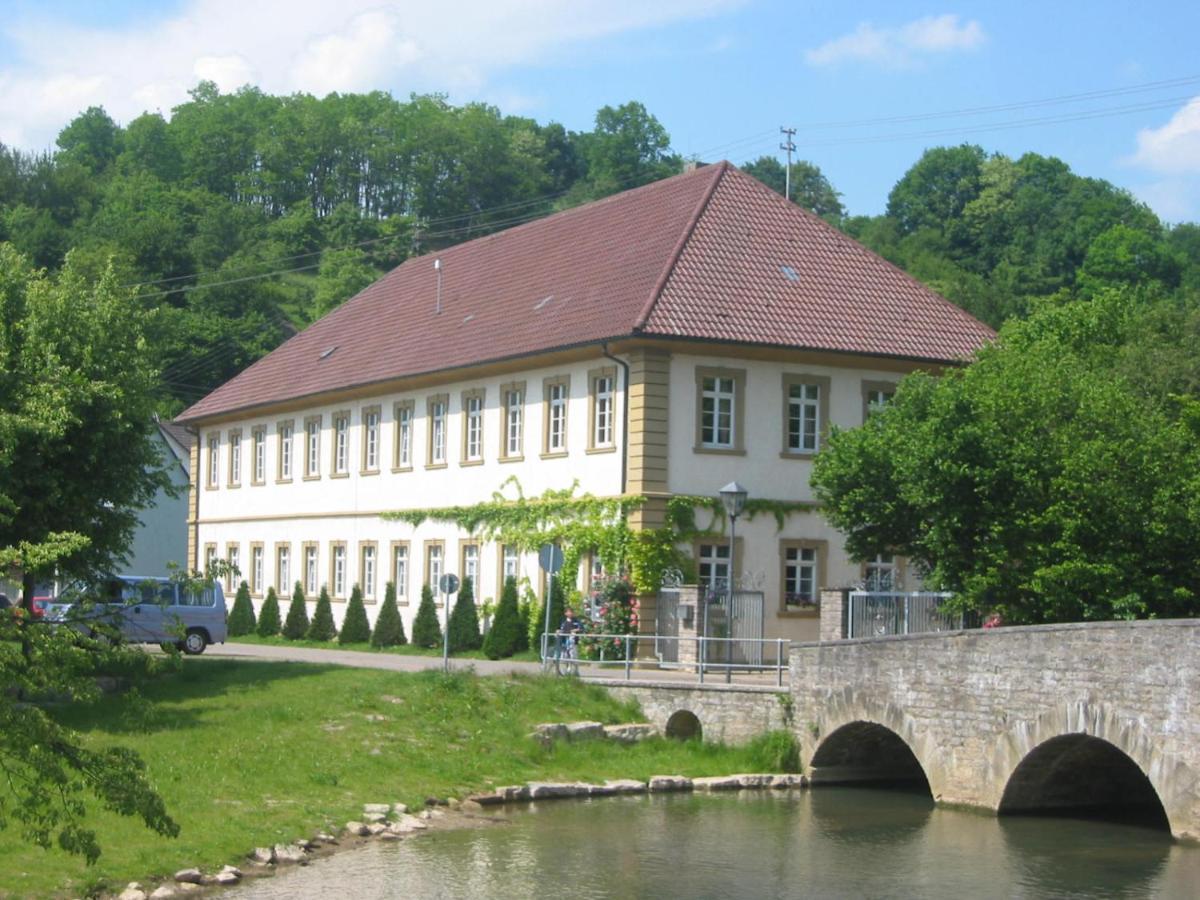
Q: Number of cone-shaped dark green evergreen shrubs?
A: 10